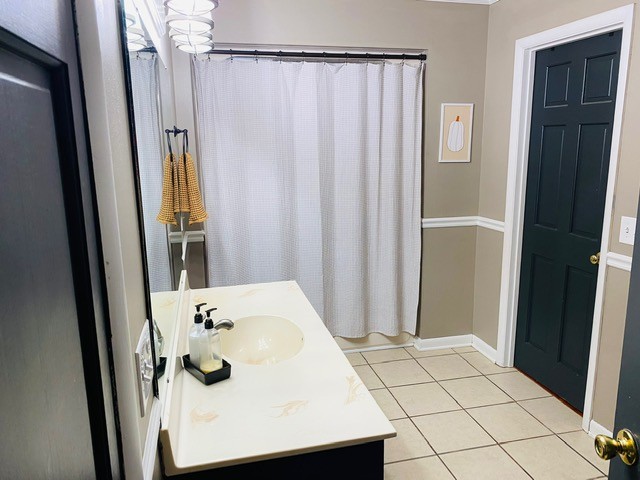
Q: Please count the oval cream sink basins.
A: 1